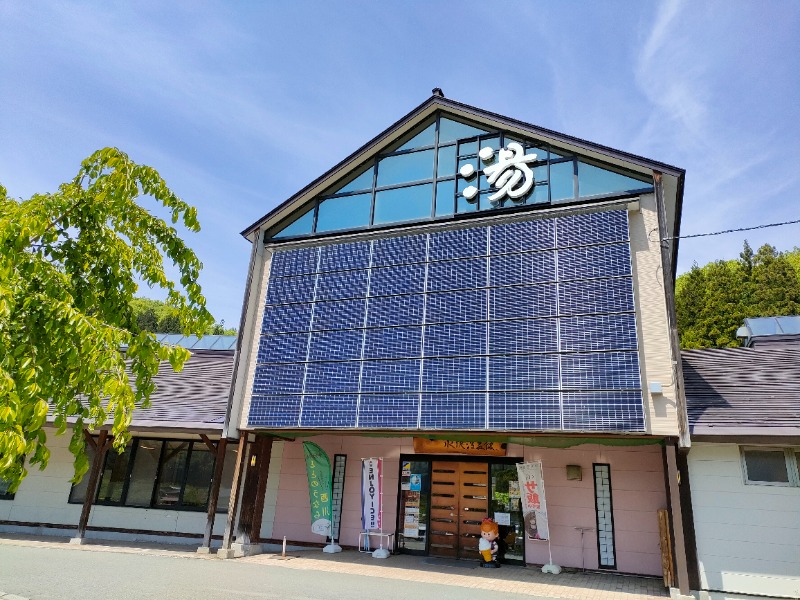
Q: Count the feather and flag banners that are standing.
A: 3